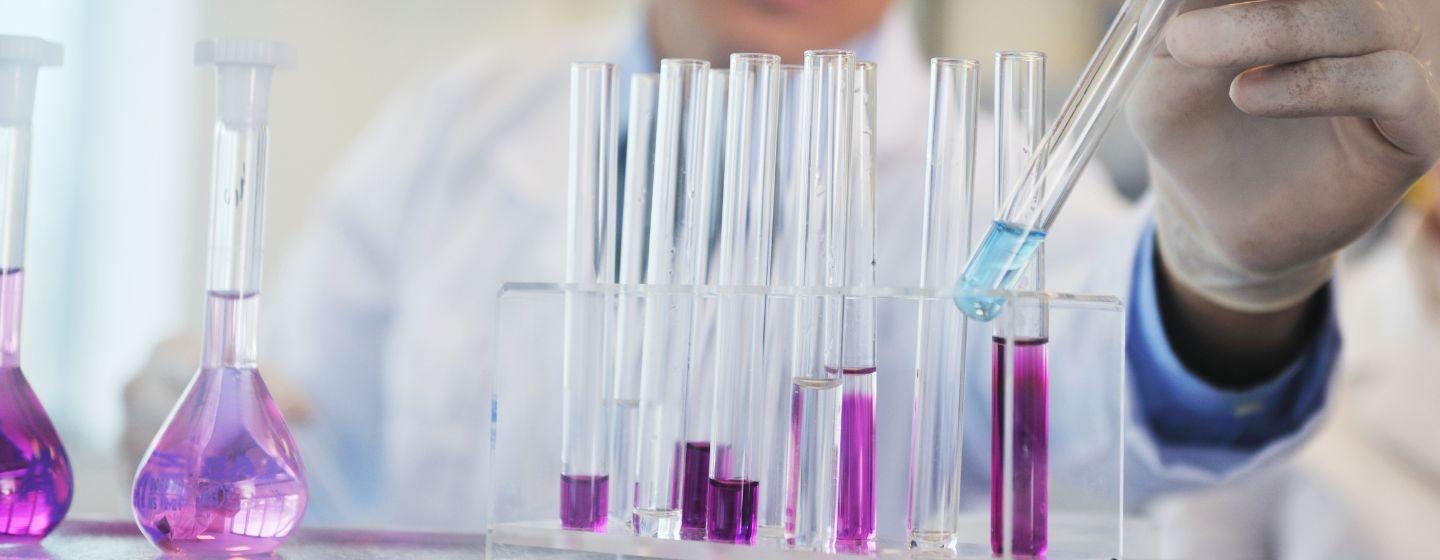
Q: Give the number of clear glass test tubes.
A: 11